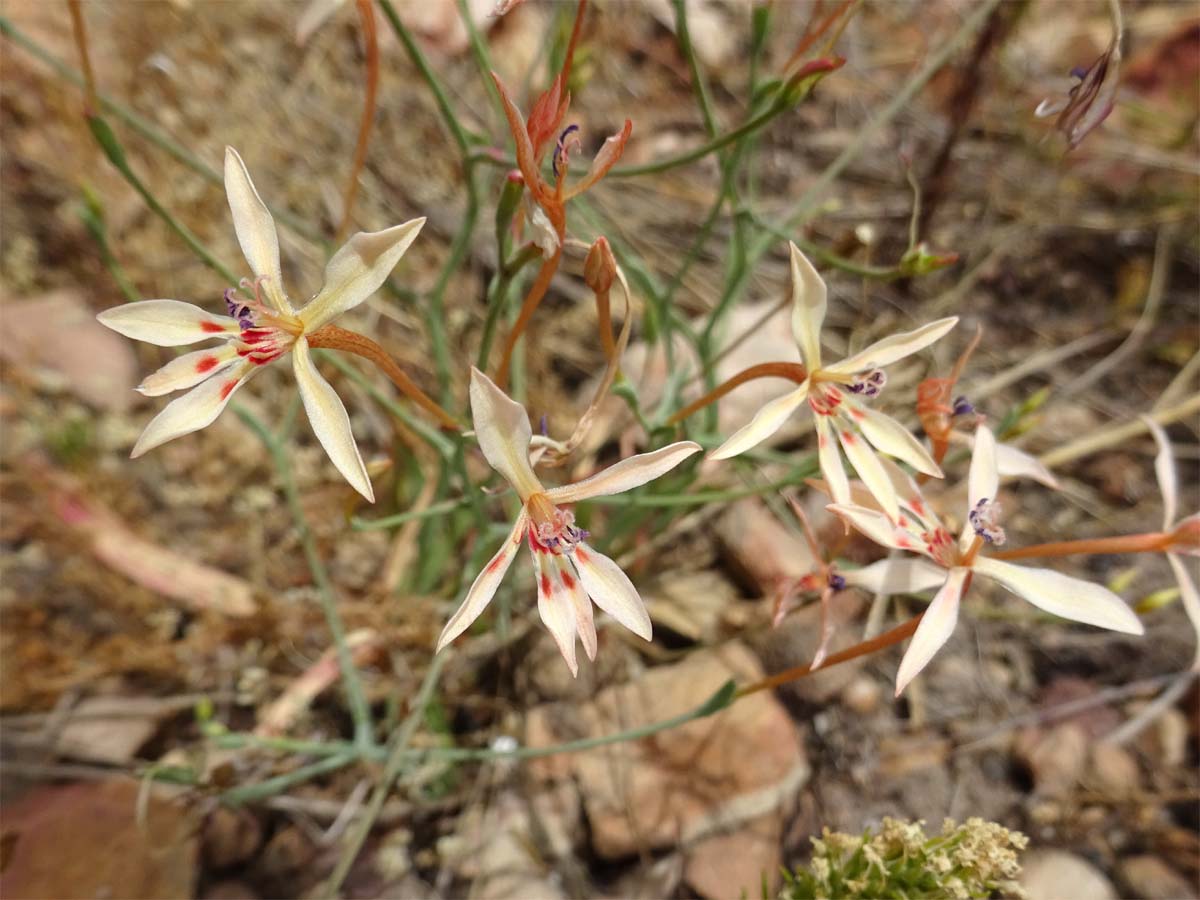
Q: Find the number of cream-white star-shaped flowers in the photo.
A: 4